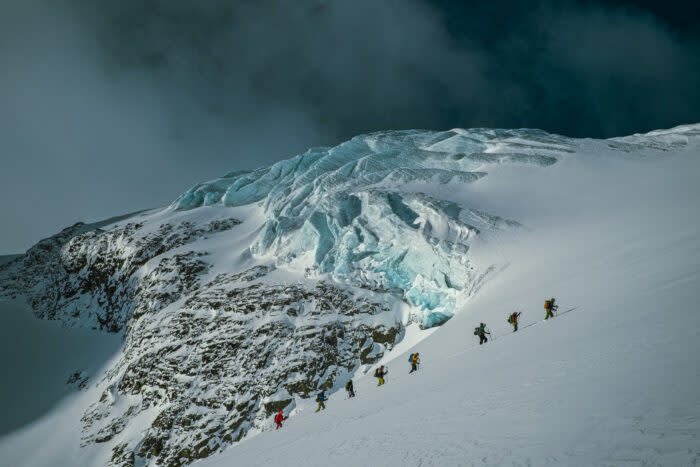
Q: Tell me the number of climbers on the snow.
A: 8